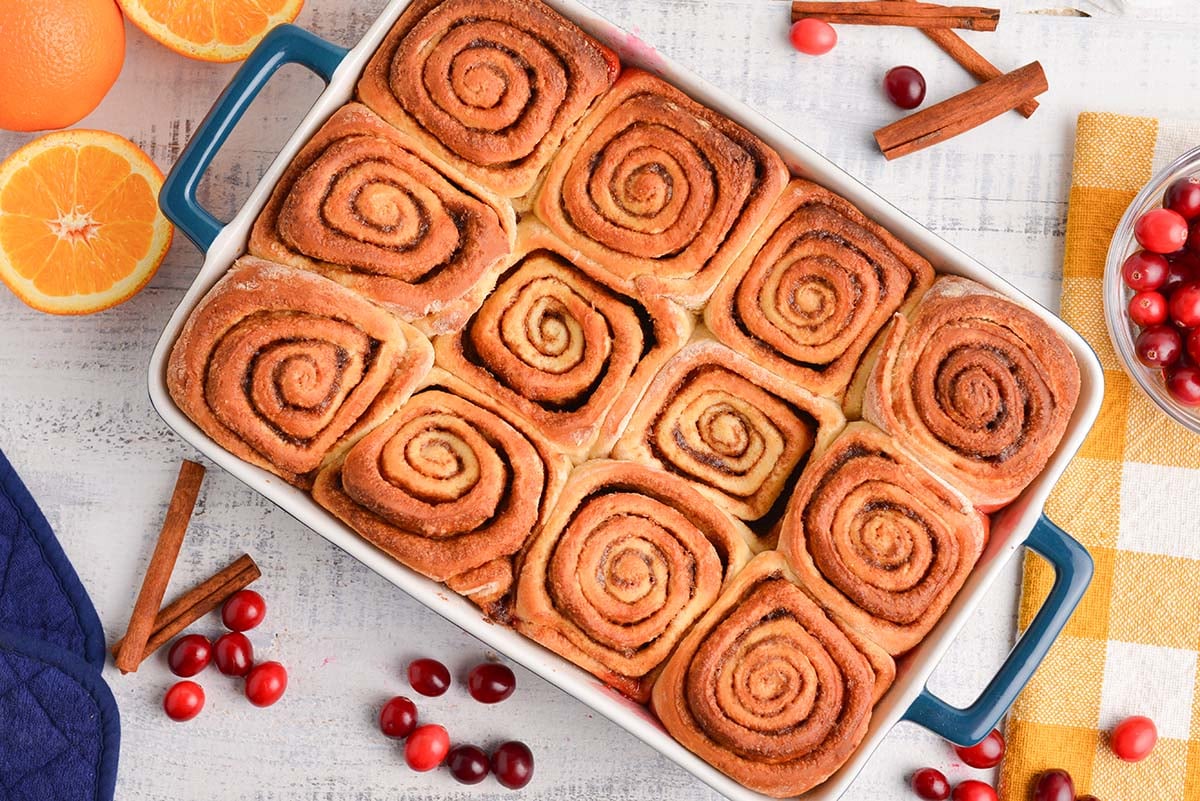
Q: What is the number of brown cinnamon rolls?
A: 12